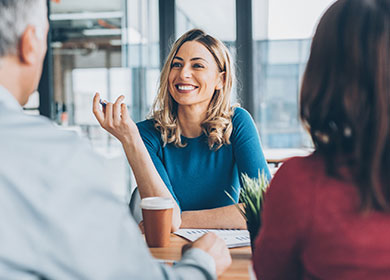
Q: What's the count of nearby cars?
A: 0